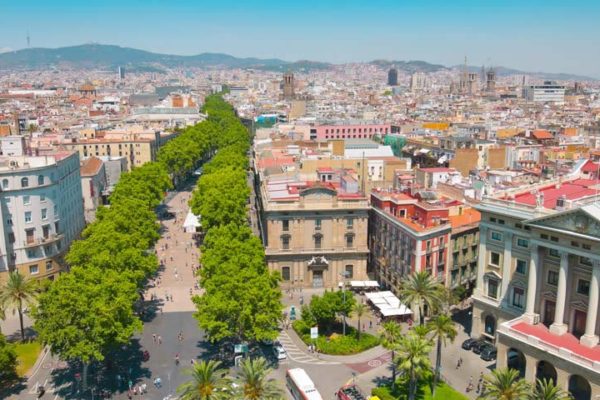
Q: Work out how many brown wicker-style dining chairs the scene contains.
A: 0